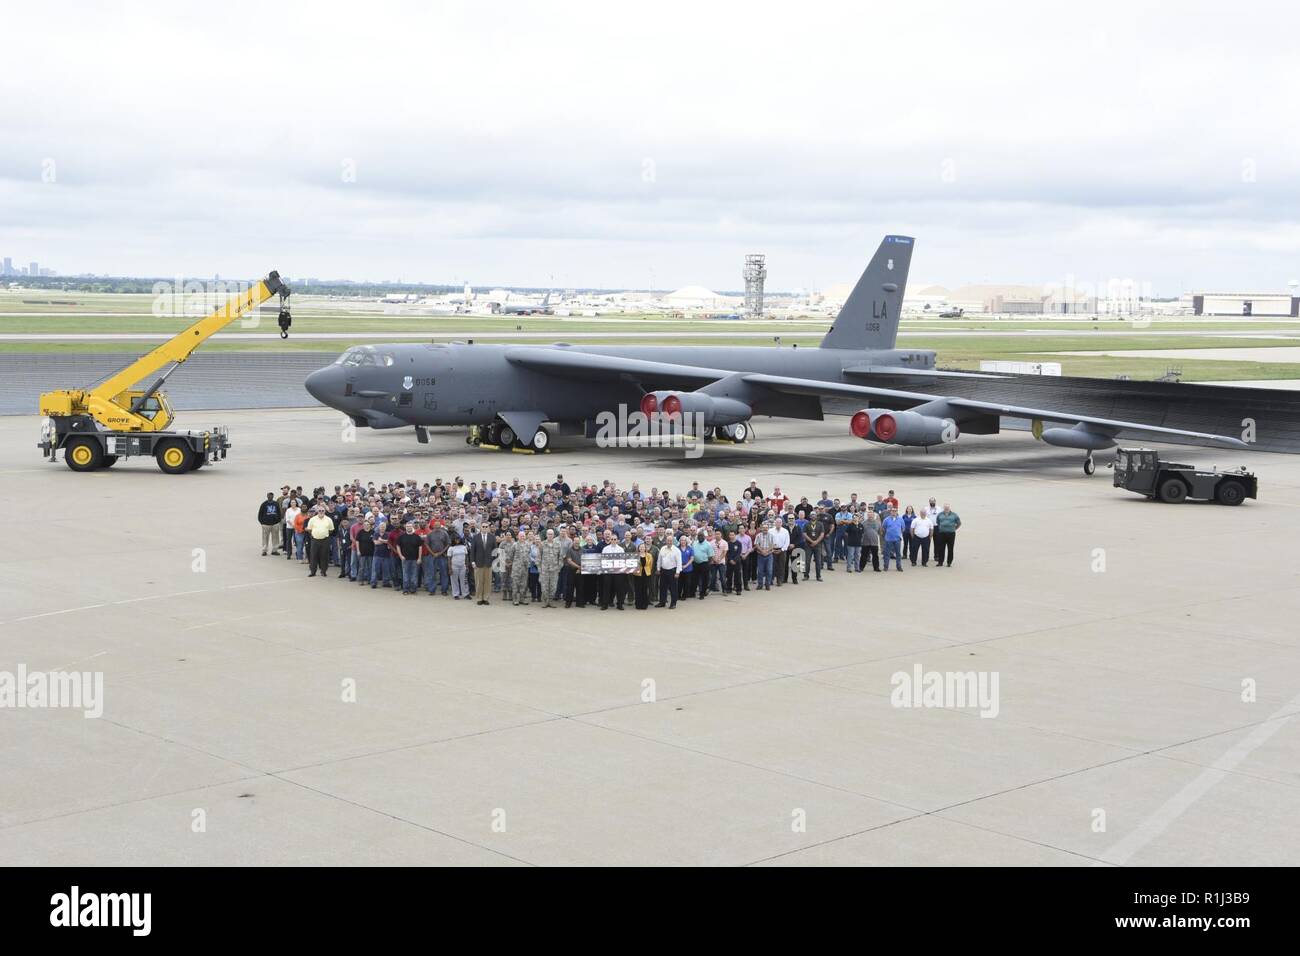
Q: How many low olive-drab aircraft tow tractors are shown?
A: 1